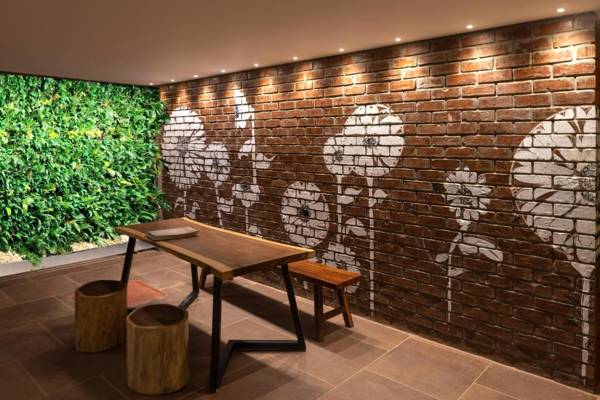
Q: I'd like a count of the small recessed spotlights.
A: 10